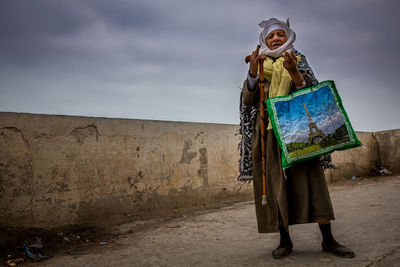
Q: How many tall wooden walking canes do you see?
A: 1